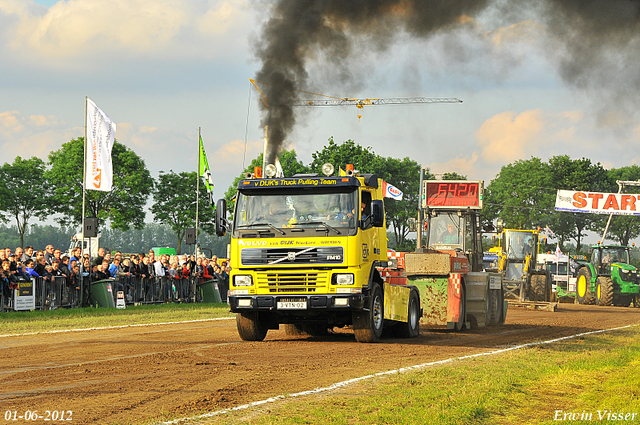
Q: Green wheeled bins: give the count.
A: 2